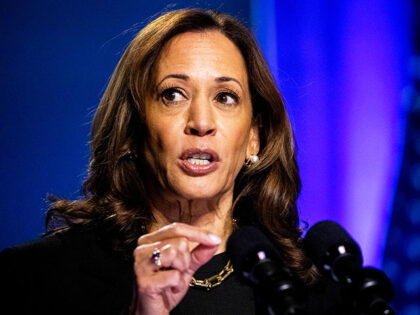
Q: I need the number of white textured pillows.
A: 0